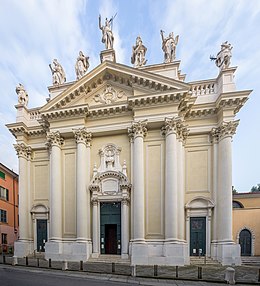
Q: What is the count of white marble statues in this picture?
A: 7